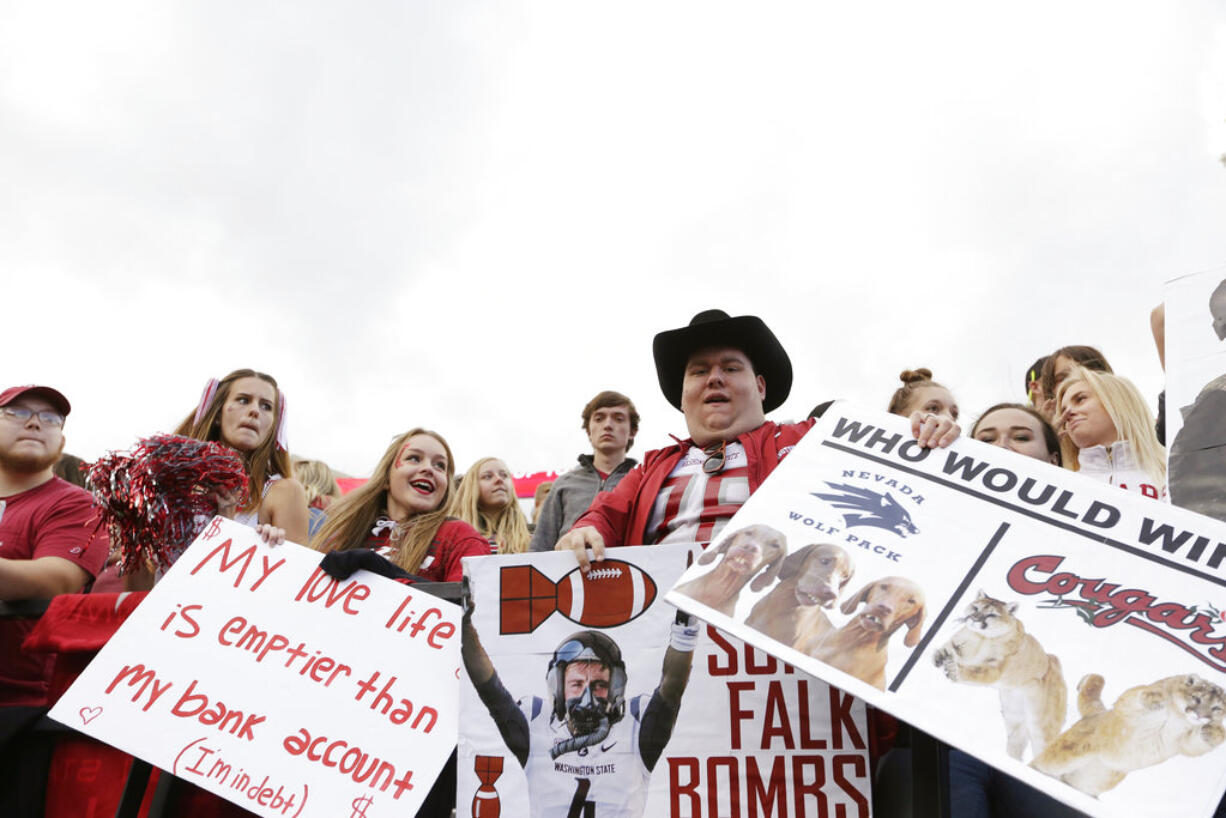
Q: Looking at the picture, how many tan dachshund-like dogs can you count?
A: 3